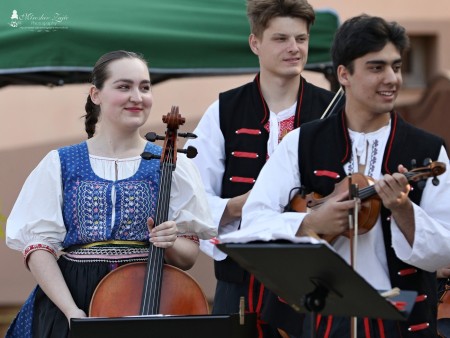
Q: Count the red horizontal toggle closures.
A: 7